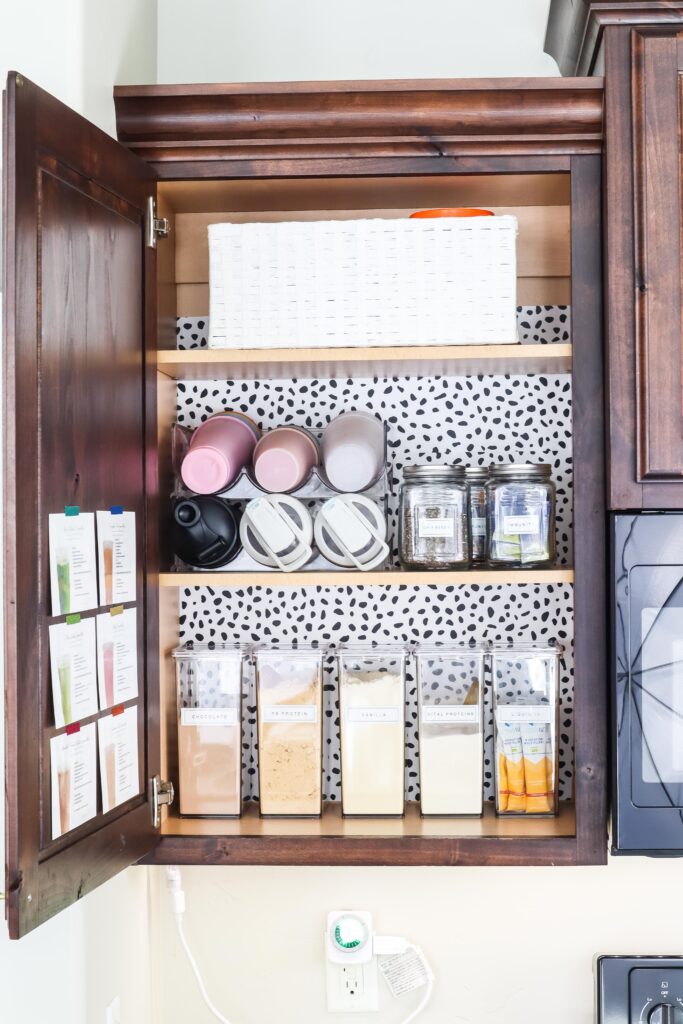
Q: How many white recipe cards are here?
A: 6